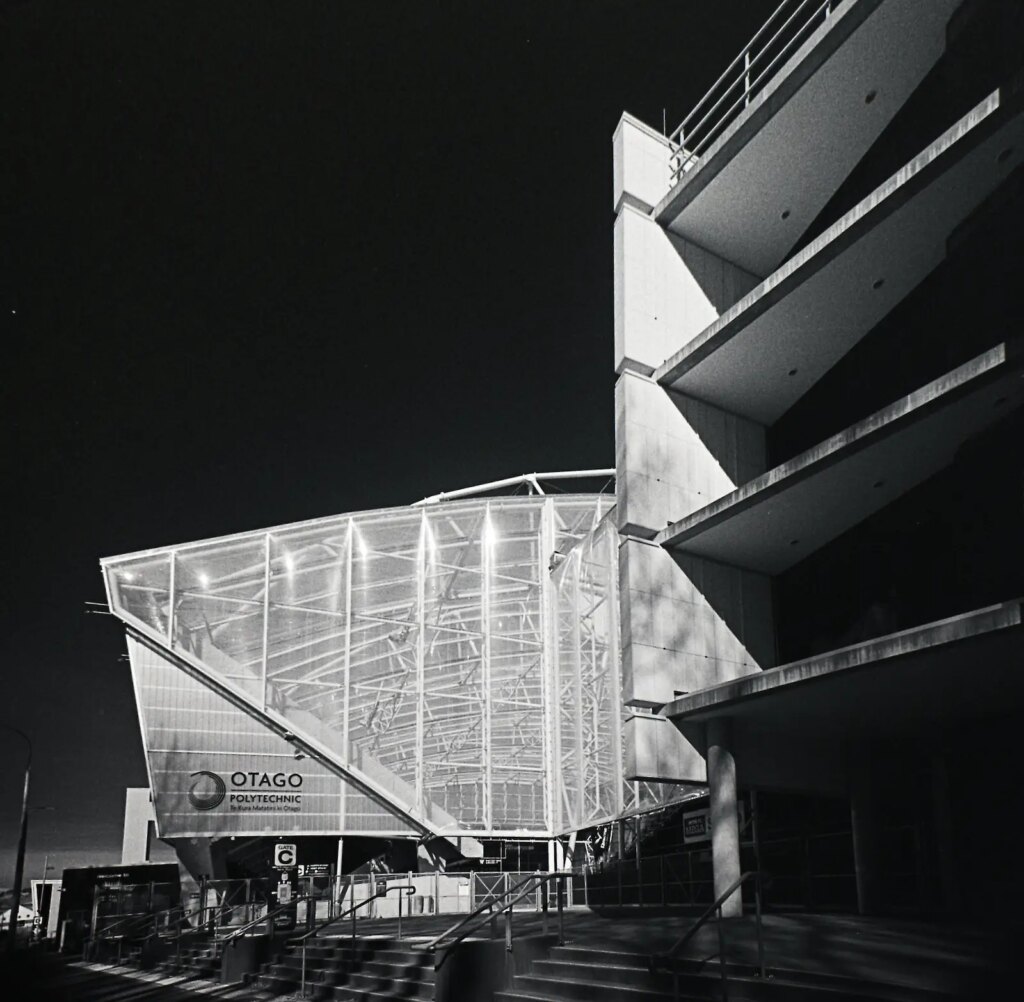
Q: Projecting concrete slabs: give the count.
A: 4